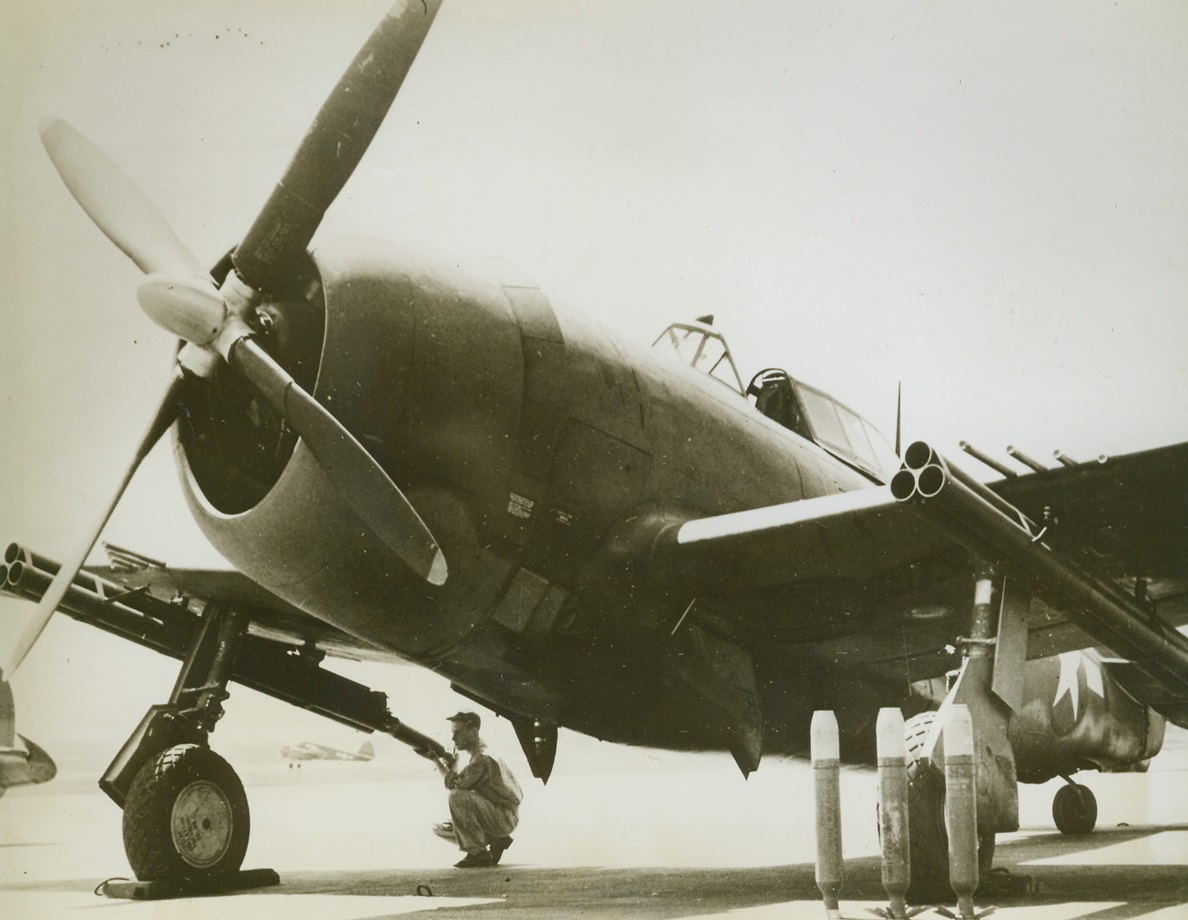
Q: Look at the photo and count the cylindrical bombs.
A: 3